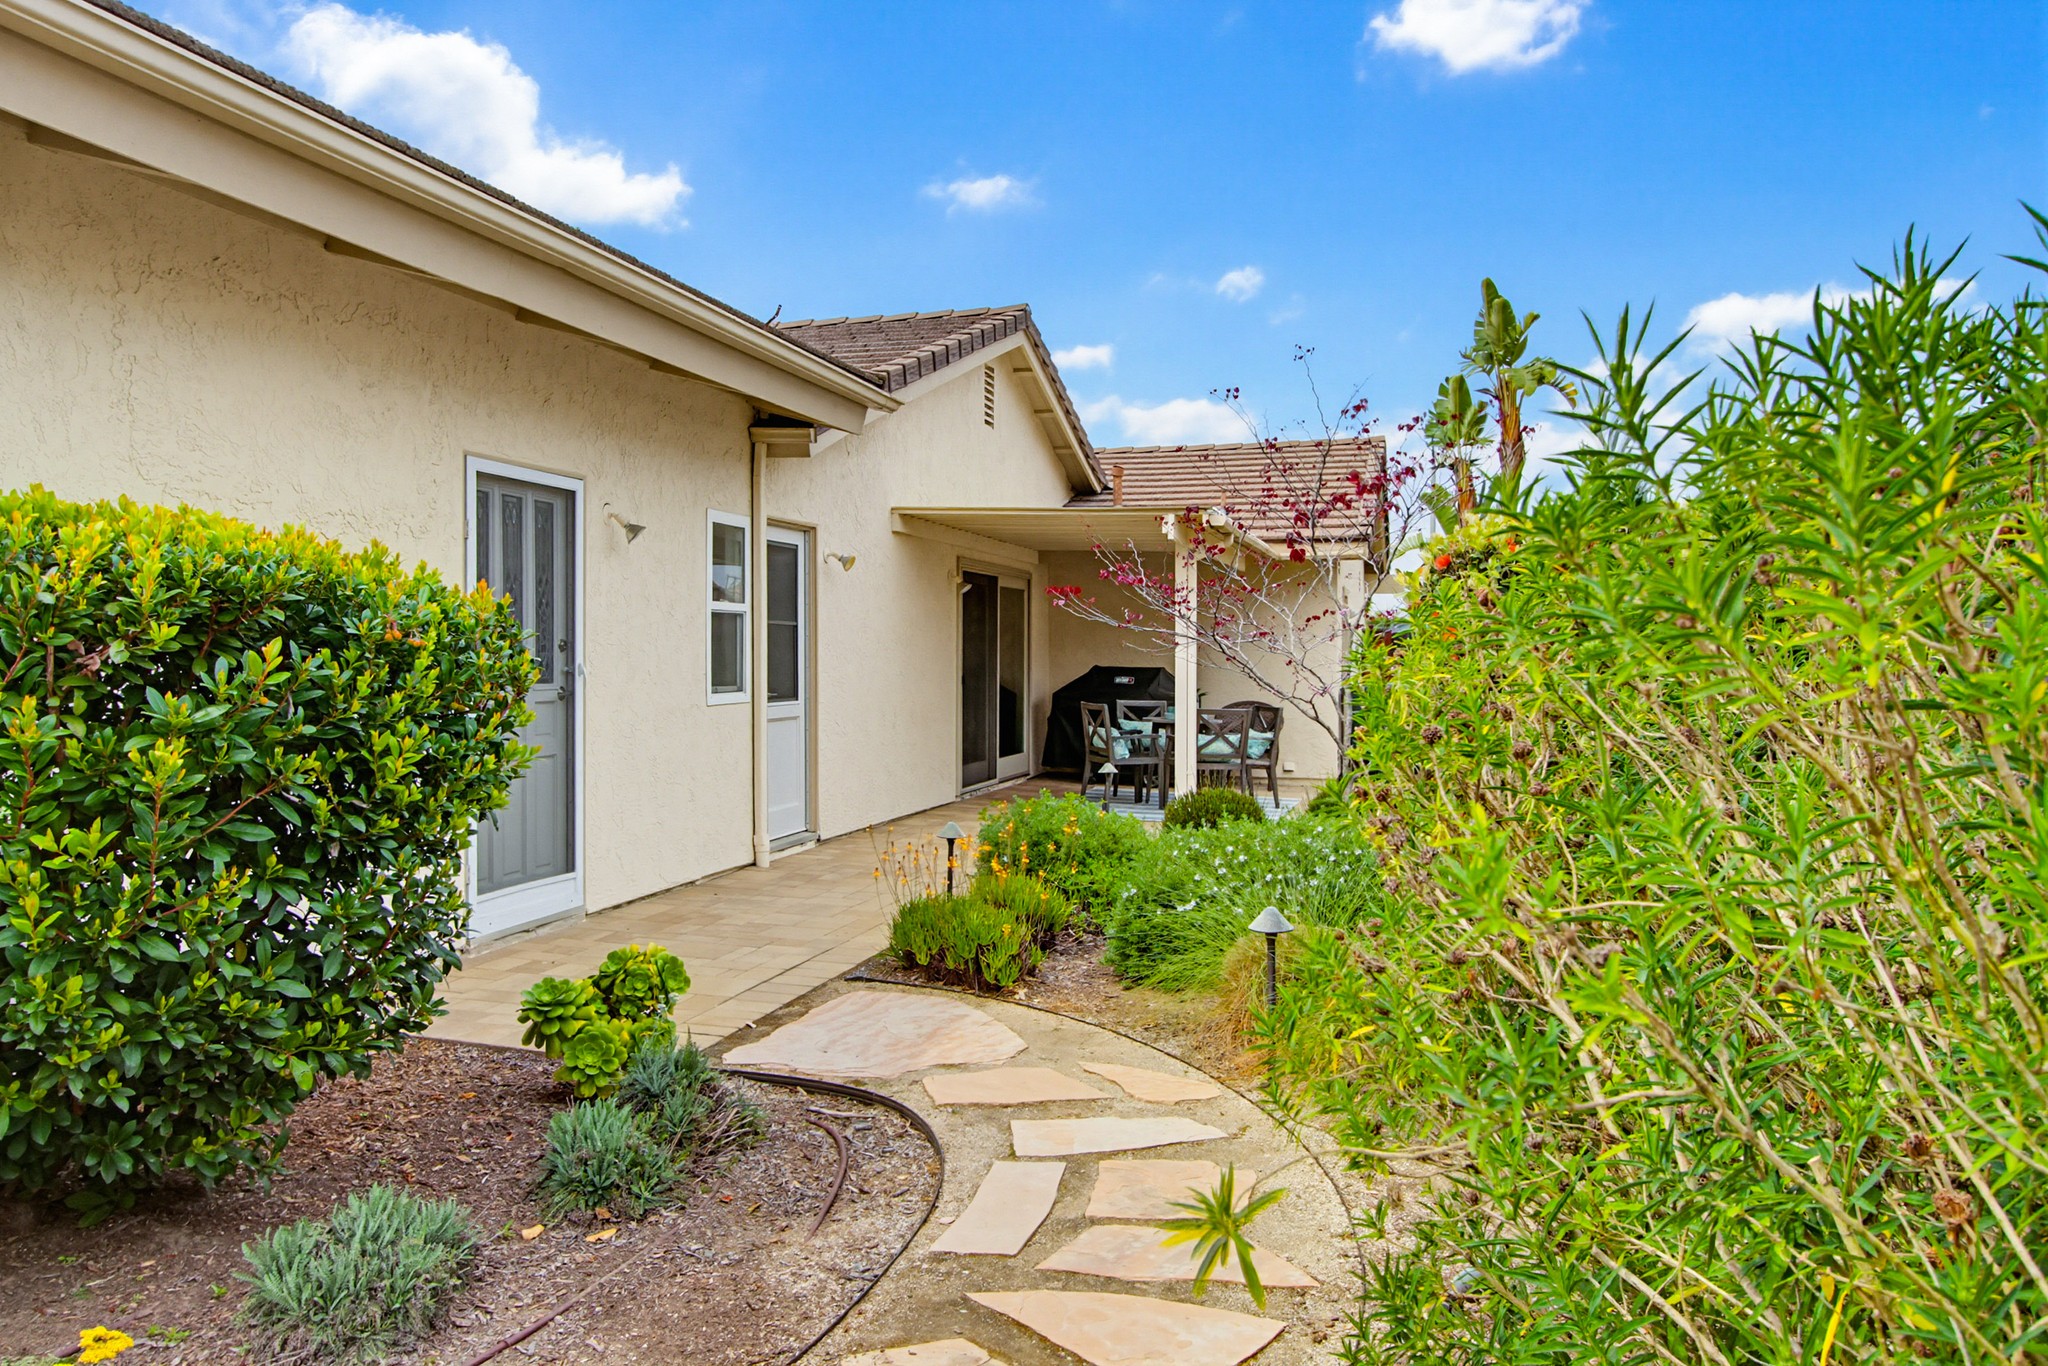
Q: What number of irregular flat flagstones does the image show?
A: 9